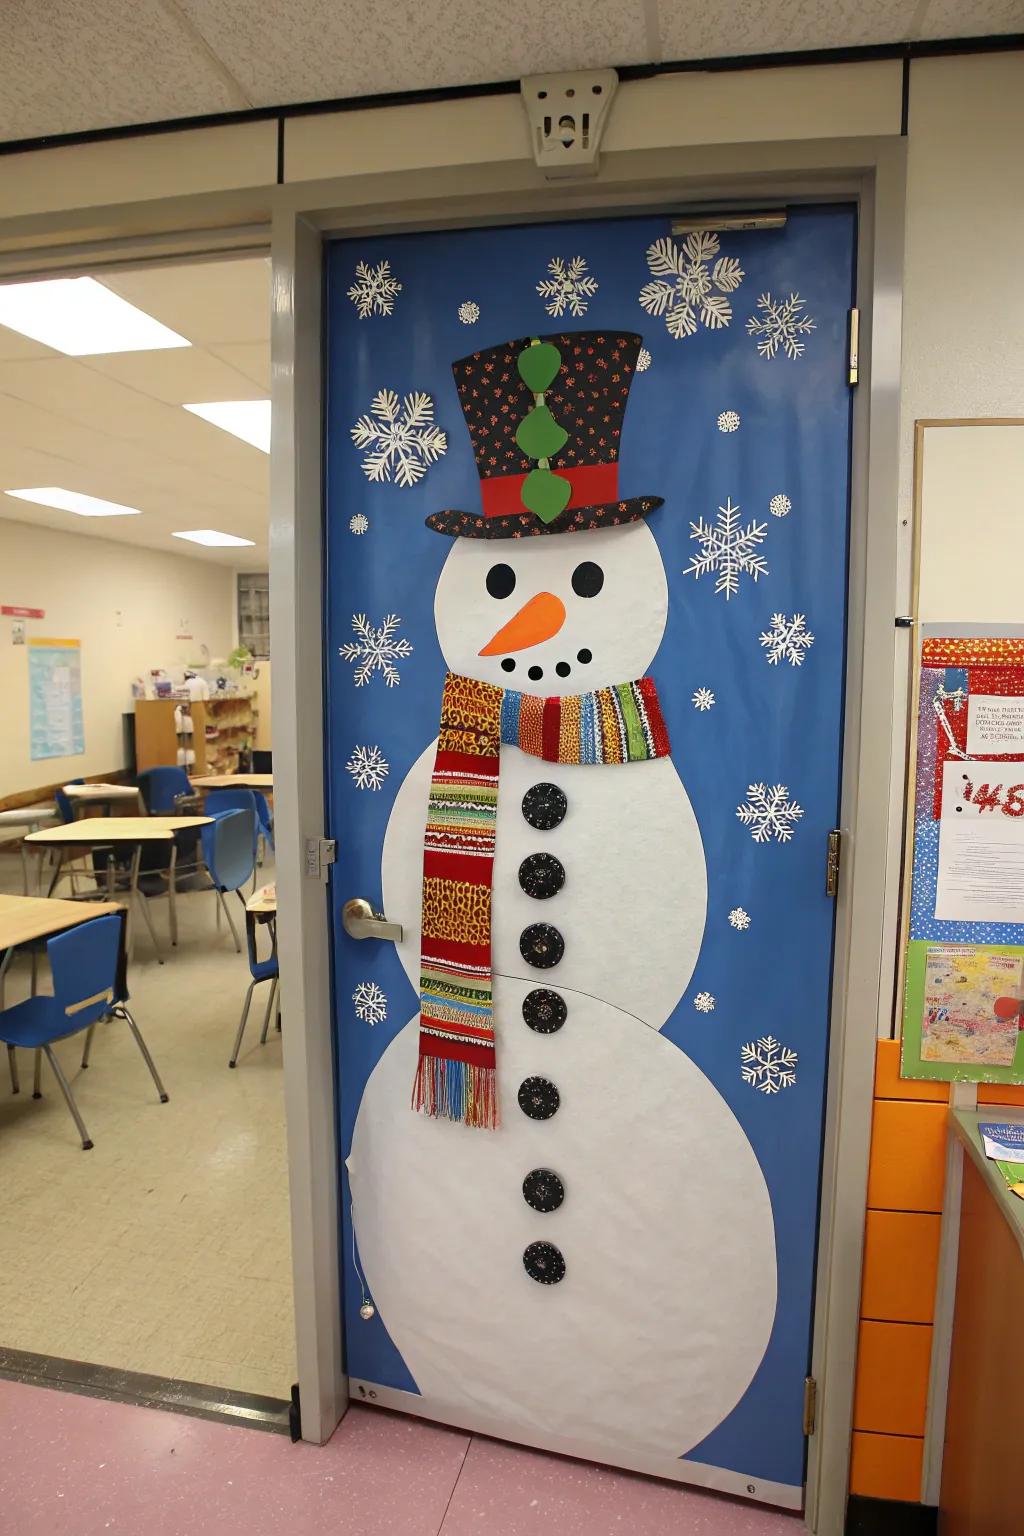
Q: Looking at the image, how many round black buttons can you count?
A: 7